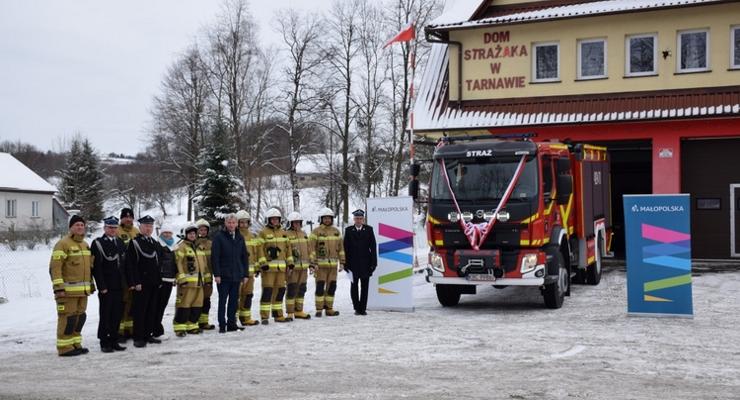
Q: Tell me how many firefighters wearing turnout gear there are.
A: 8